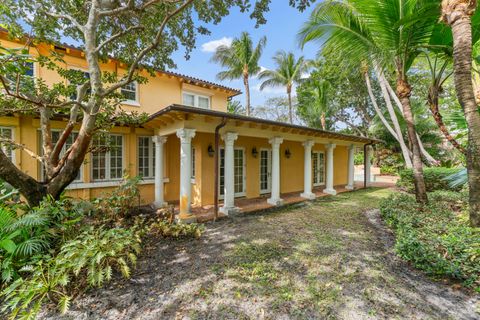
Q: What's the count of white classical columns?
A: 8